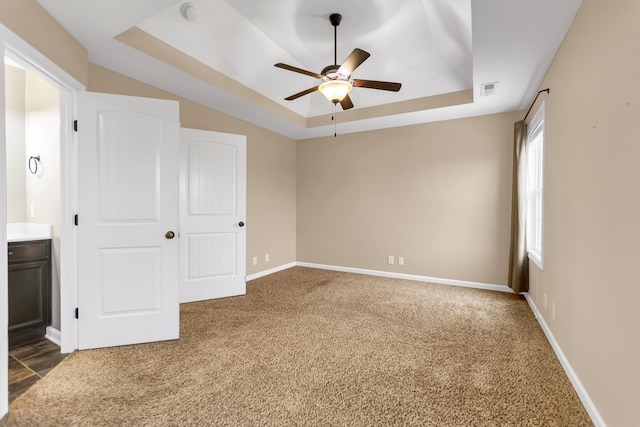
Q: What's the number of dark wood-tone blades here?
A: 5